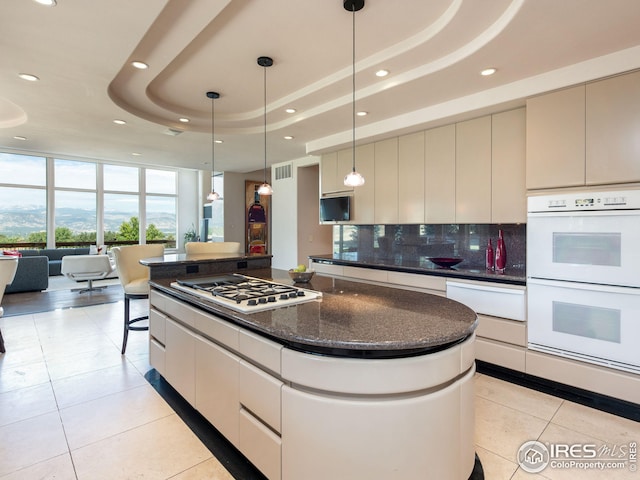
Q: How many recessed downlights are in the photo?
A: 13